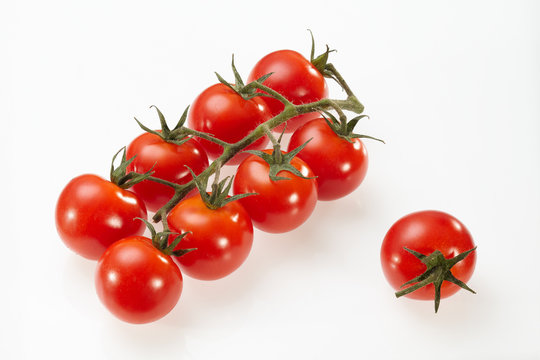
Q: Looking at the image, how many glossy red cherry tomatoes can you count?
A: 9